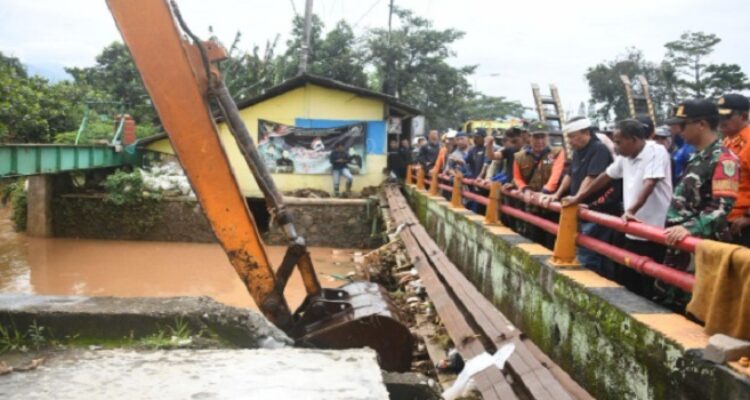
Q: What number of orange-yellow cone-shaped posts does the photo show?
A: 6